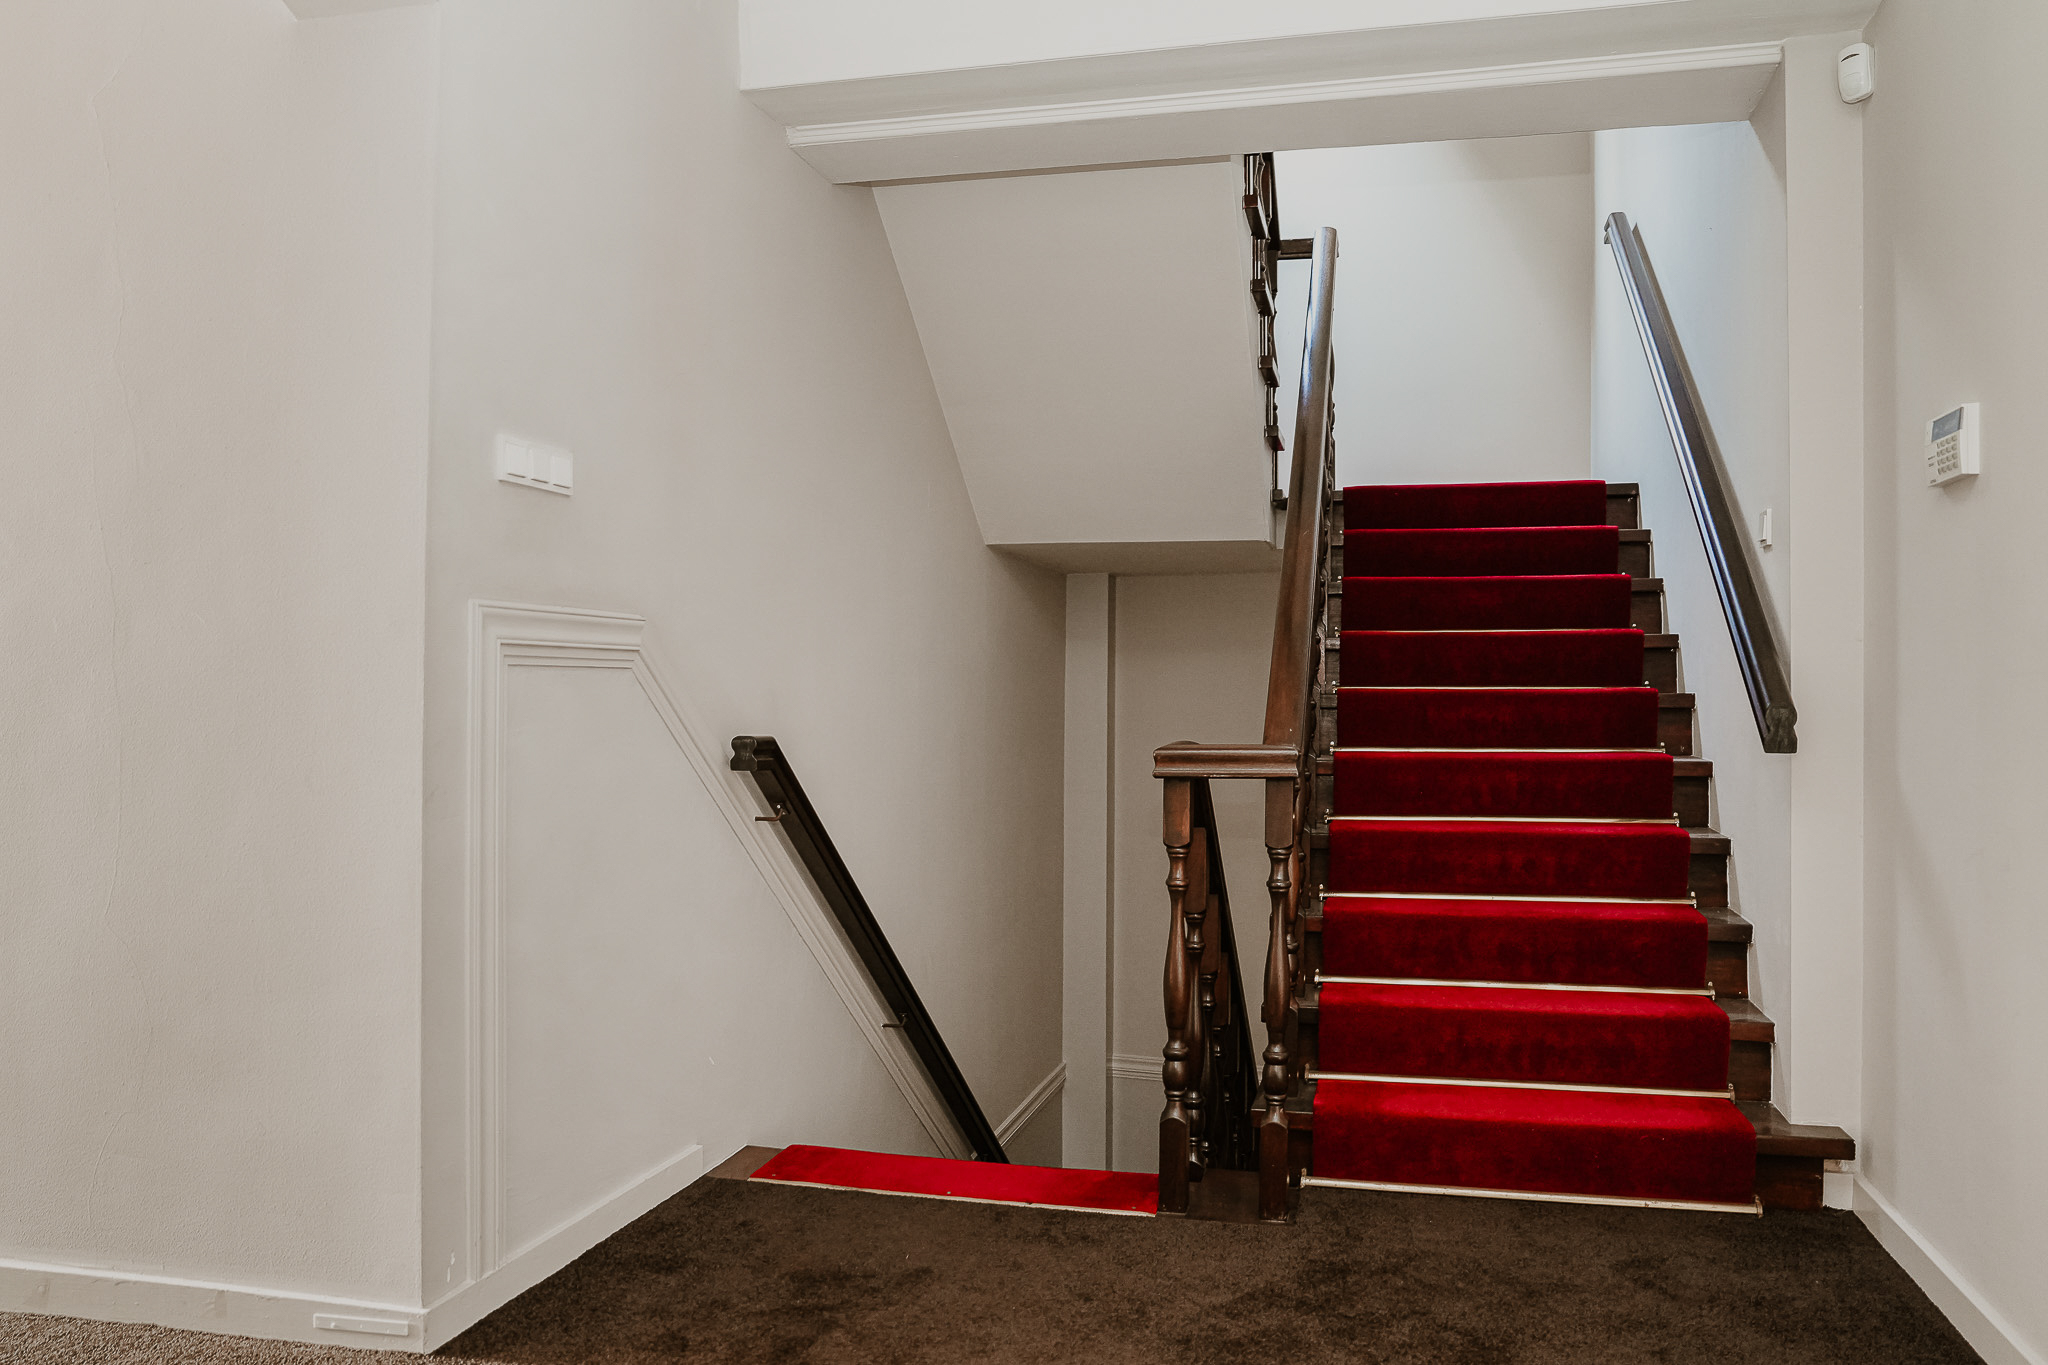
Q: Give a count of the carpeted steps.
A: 11